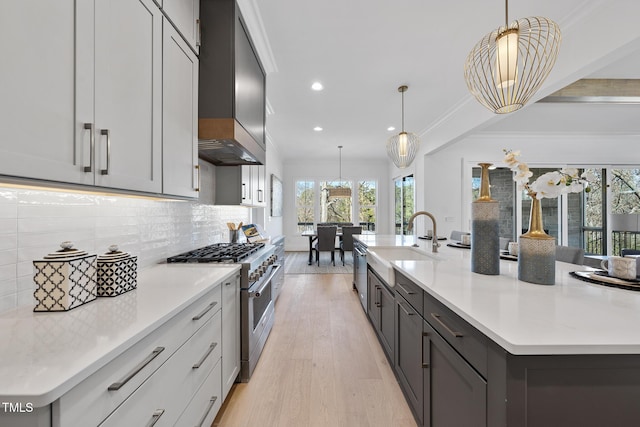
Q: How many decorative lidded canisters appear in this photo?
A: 2